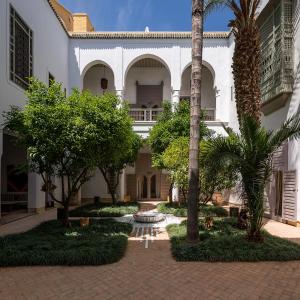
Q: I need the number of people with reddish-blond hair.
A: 0